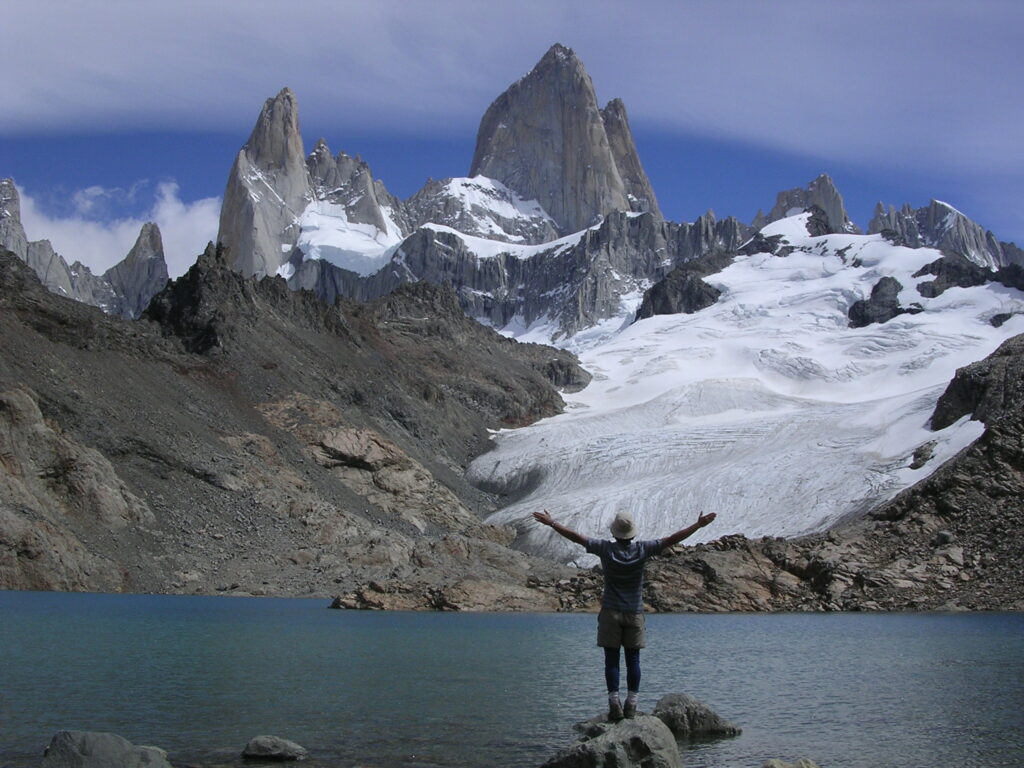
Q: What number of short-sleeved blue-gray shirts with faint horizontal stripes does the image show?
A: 1